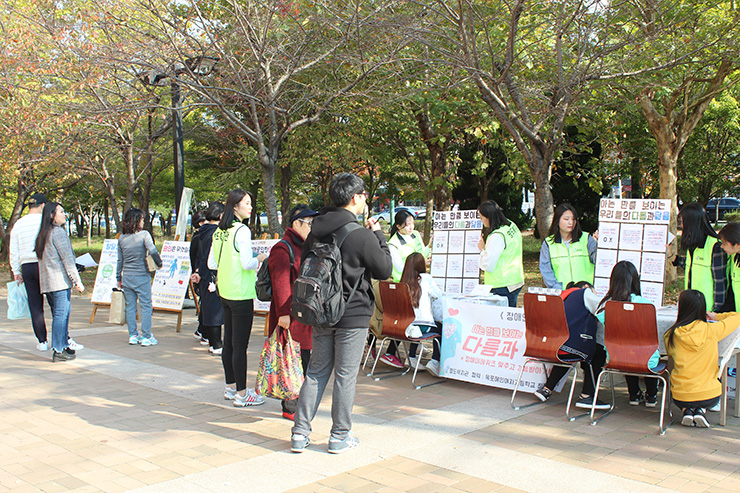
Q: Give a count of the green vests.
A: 6